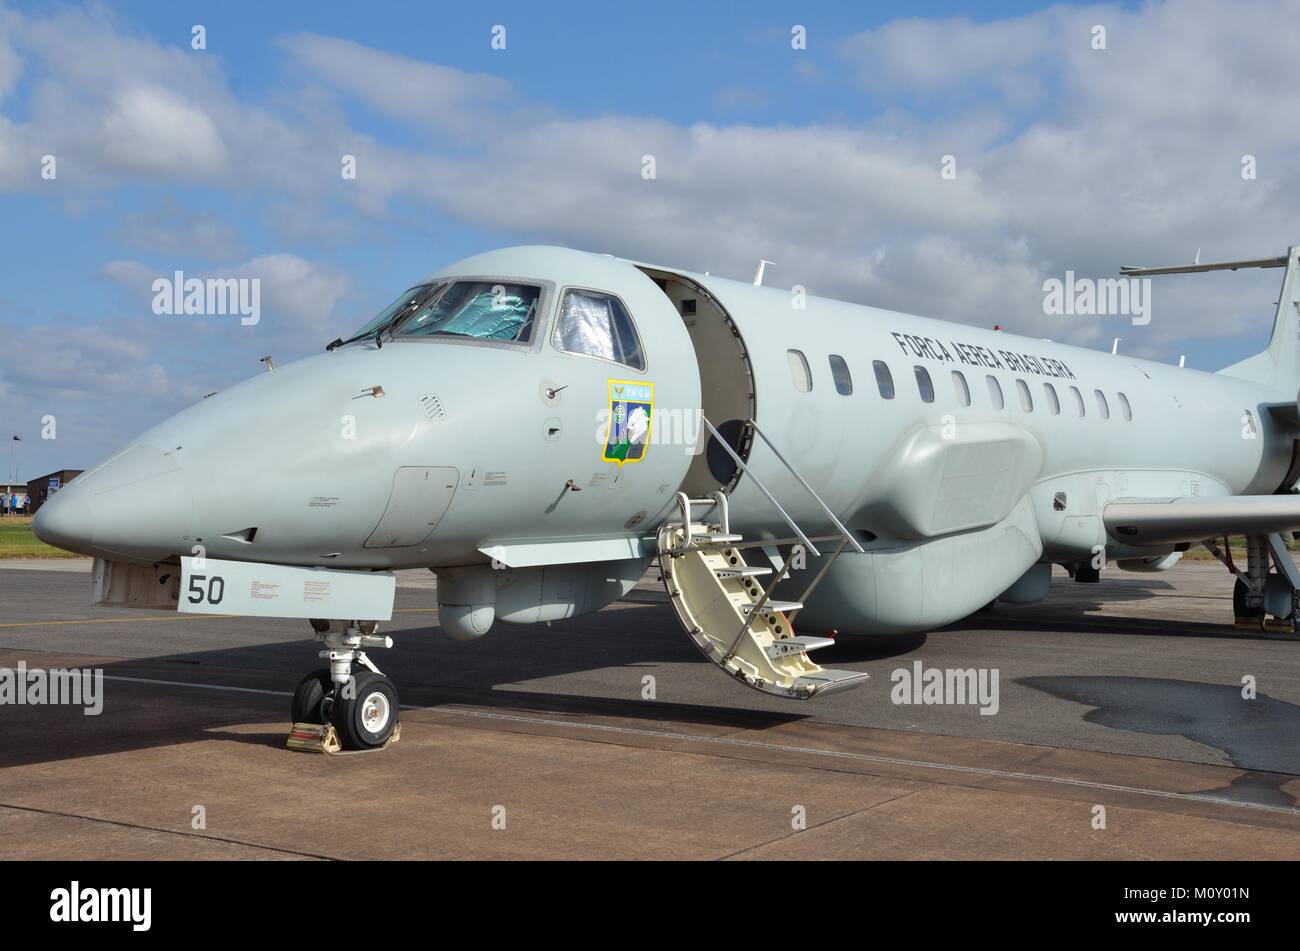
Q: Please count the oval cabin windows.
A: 11